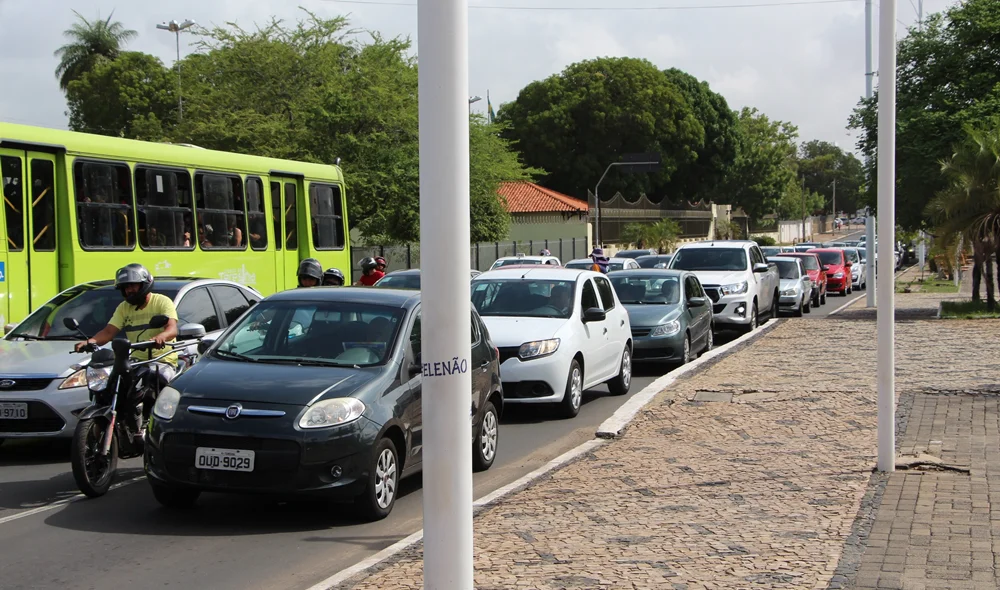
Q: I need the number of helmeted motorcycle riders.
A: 5